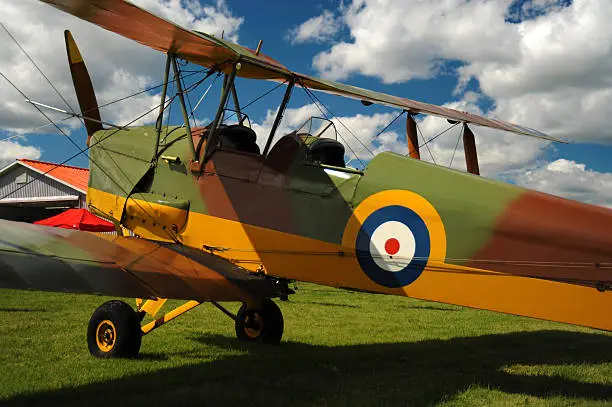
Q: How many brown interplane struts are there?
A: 2